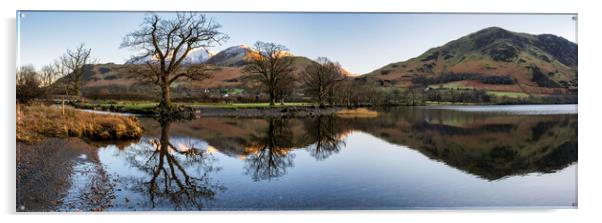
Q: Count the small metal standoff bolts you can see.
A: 4